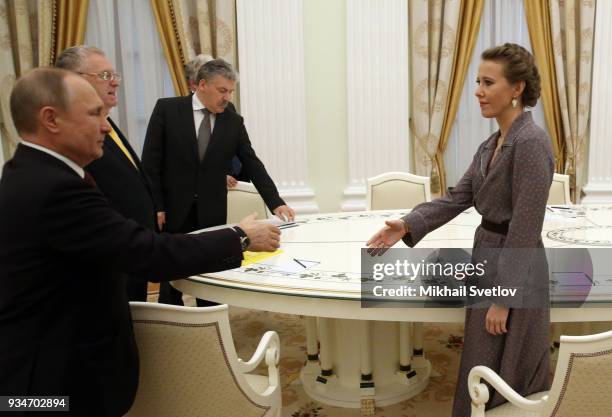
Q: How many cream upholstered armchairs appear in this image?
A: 5